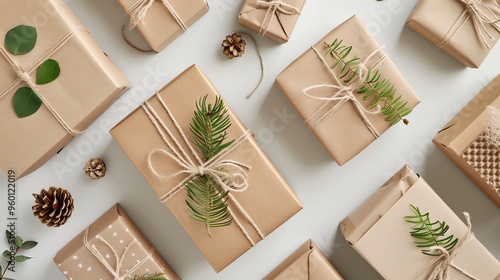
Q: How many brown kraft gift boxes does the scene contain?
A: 10